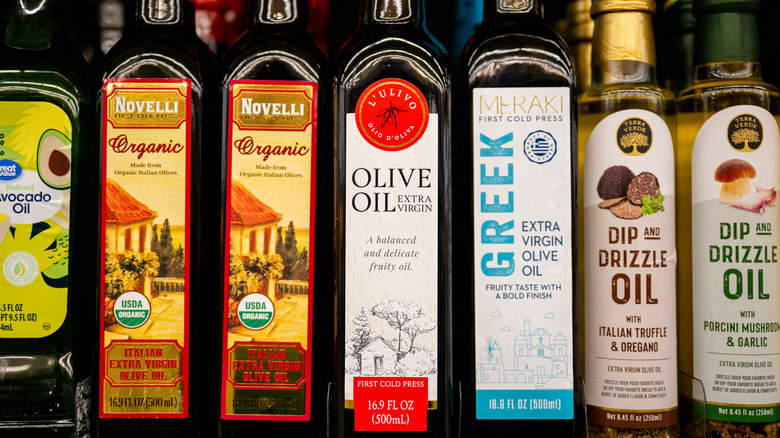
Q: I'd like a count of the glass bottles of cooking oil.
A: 7